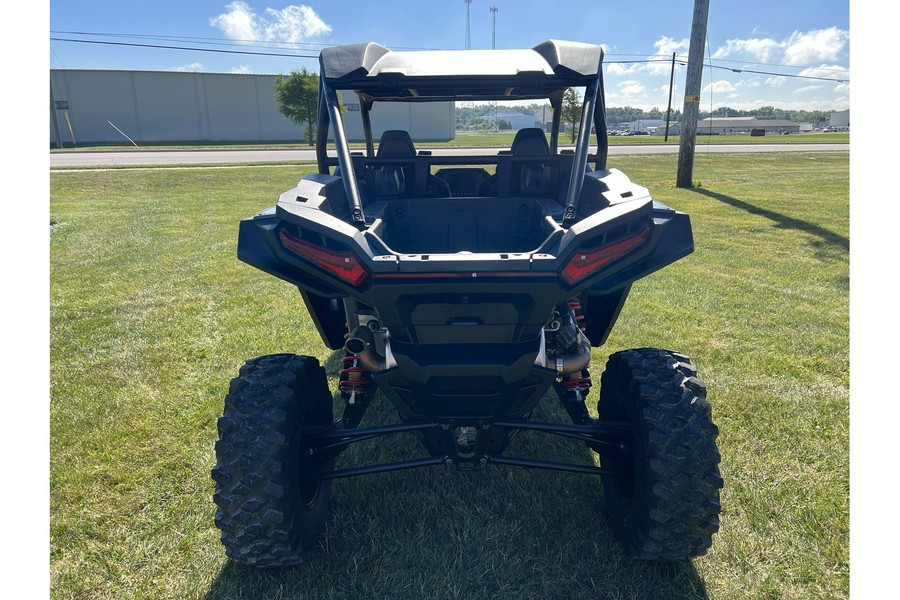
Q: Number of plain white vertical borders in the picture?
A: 2